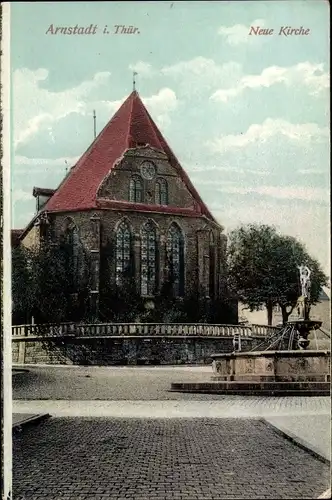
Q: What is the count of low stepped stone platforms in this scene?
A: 1